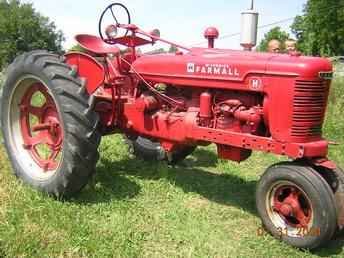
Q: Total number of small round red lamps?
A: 2